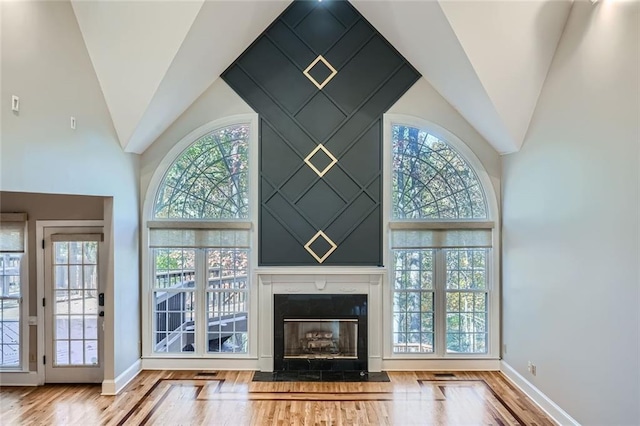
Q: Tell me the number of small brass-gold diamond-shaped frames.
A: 3